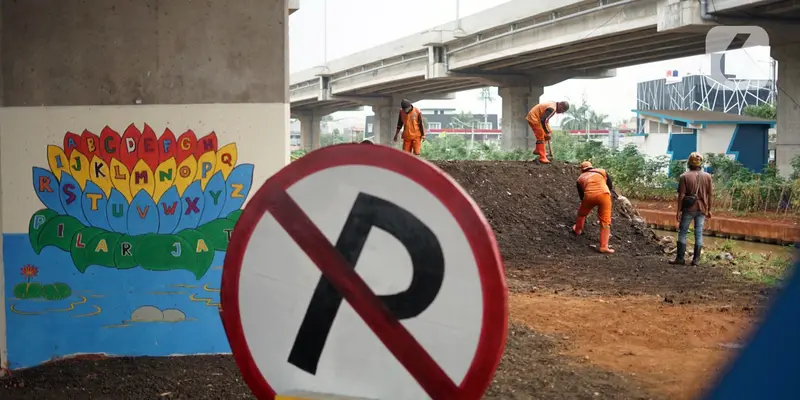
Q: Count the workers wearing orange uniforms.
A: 3